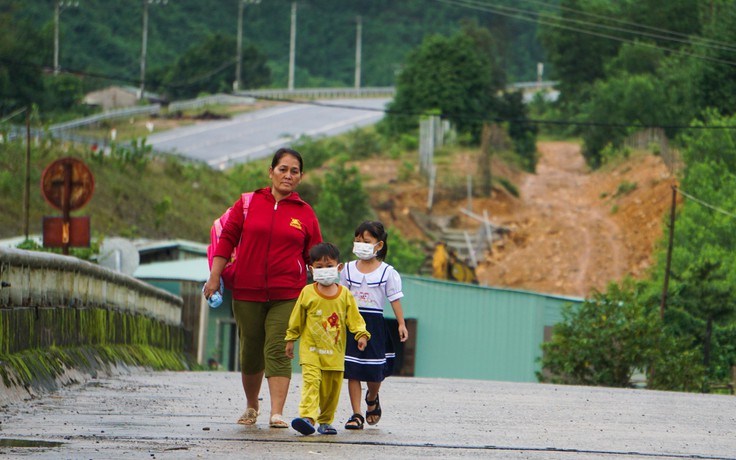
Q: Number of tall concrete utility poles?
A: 5